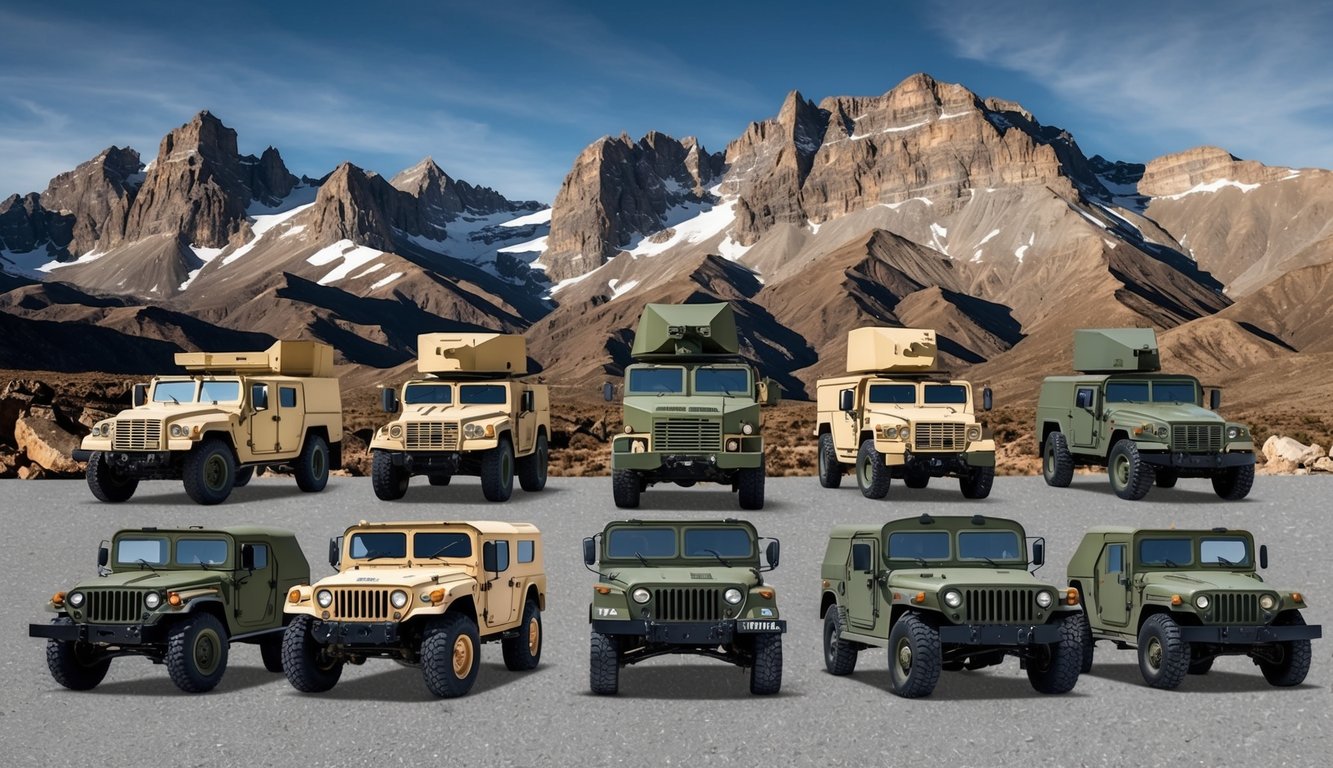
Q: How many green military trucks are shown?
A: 6